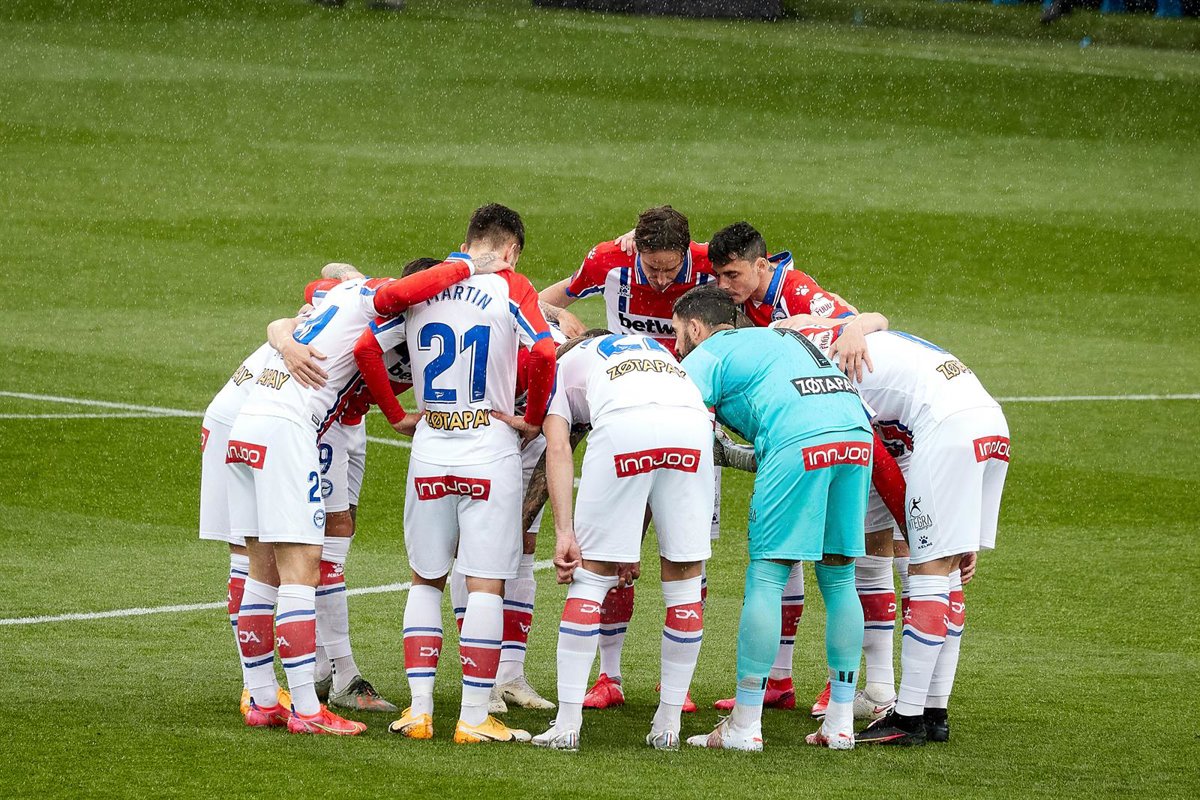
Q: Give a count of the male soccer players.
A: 11